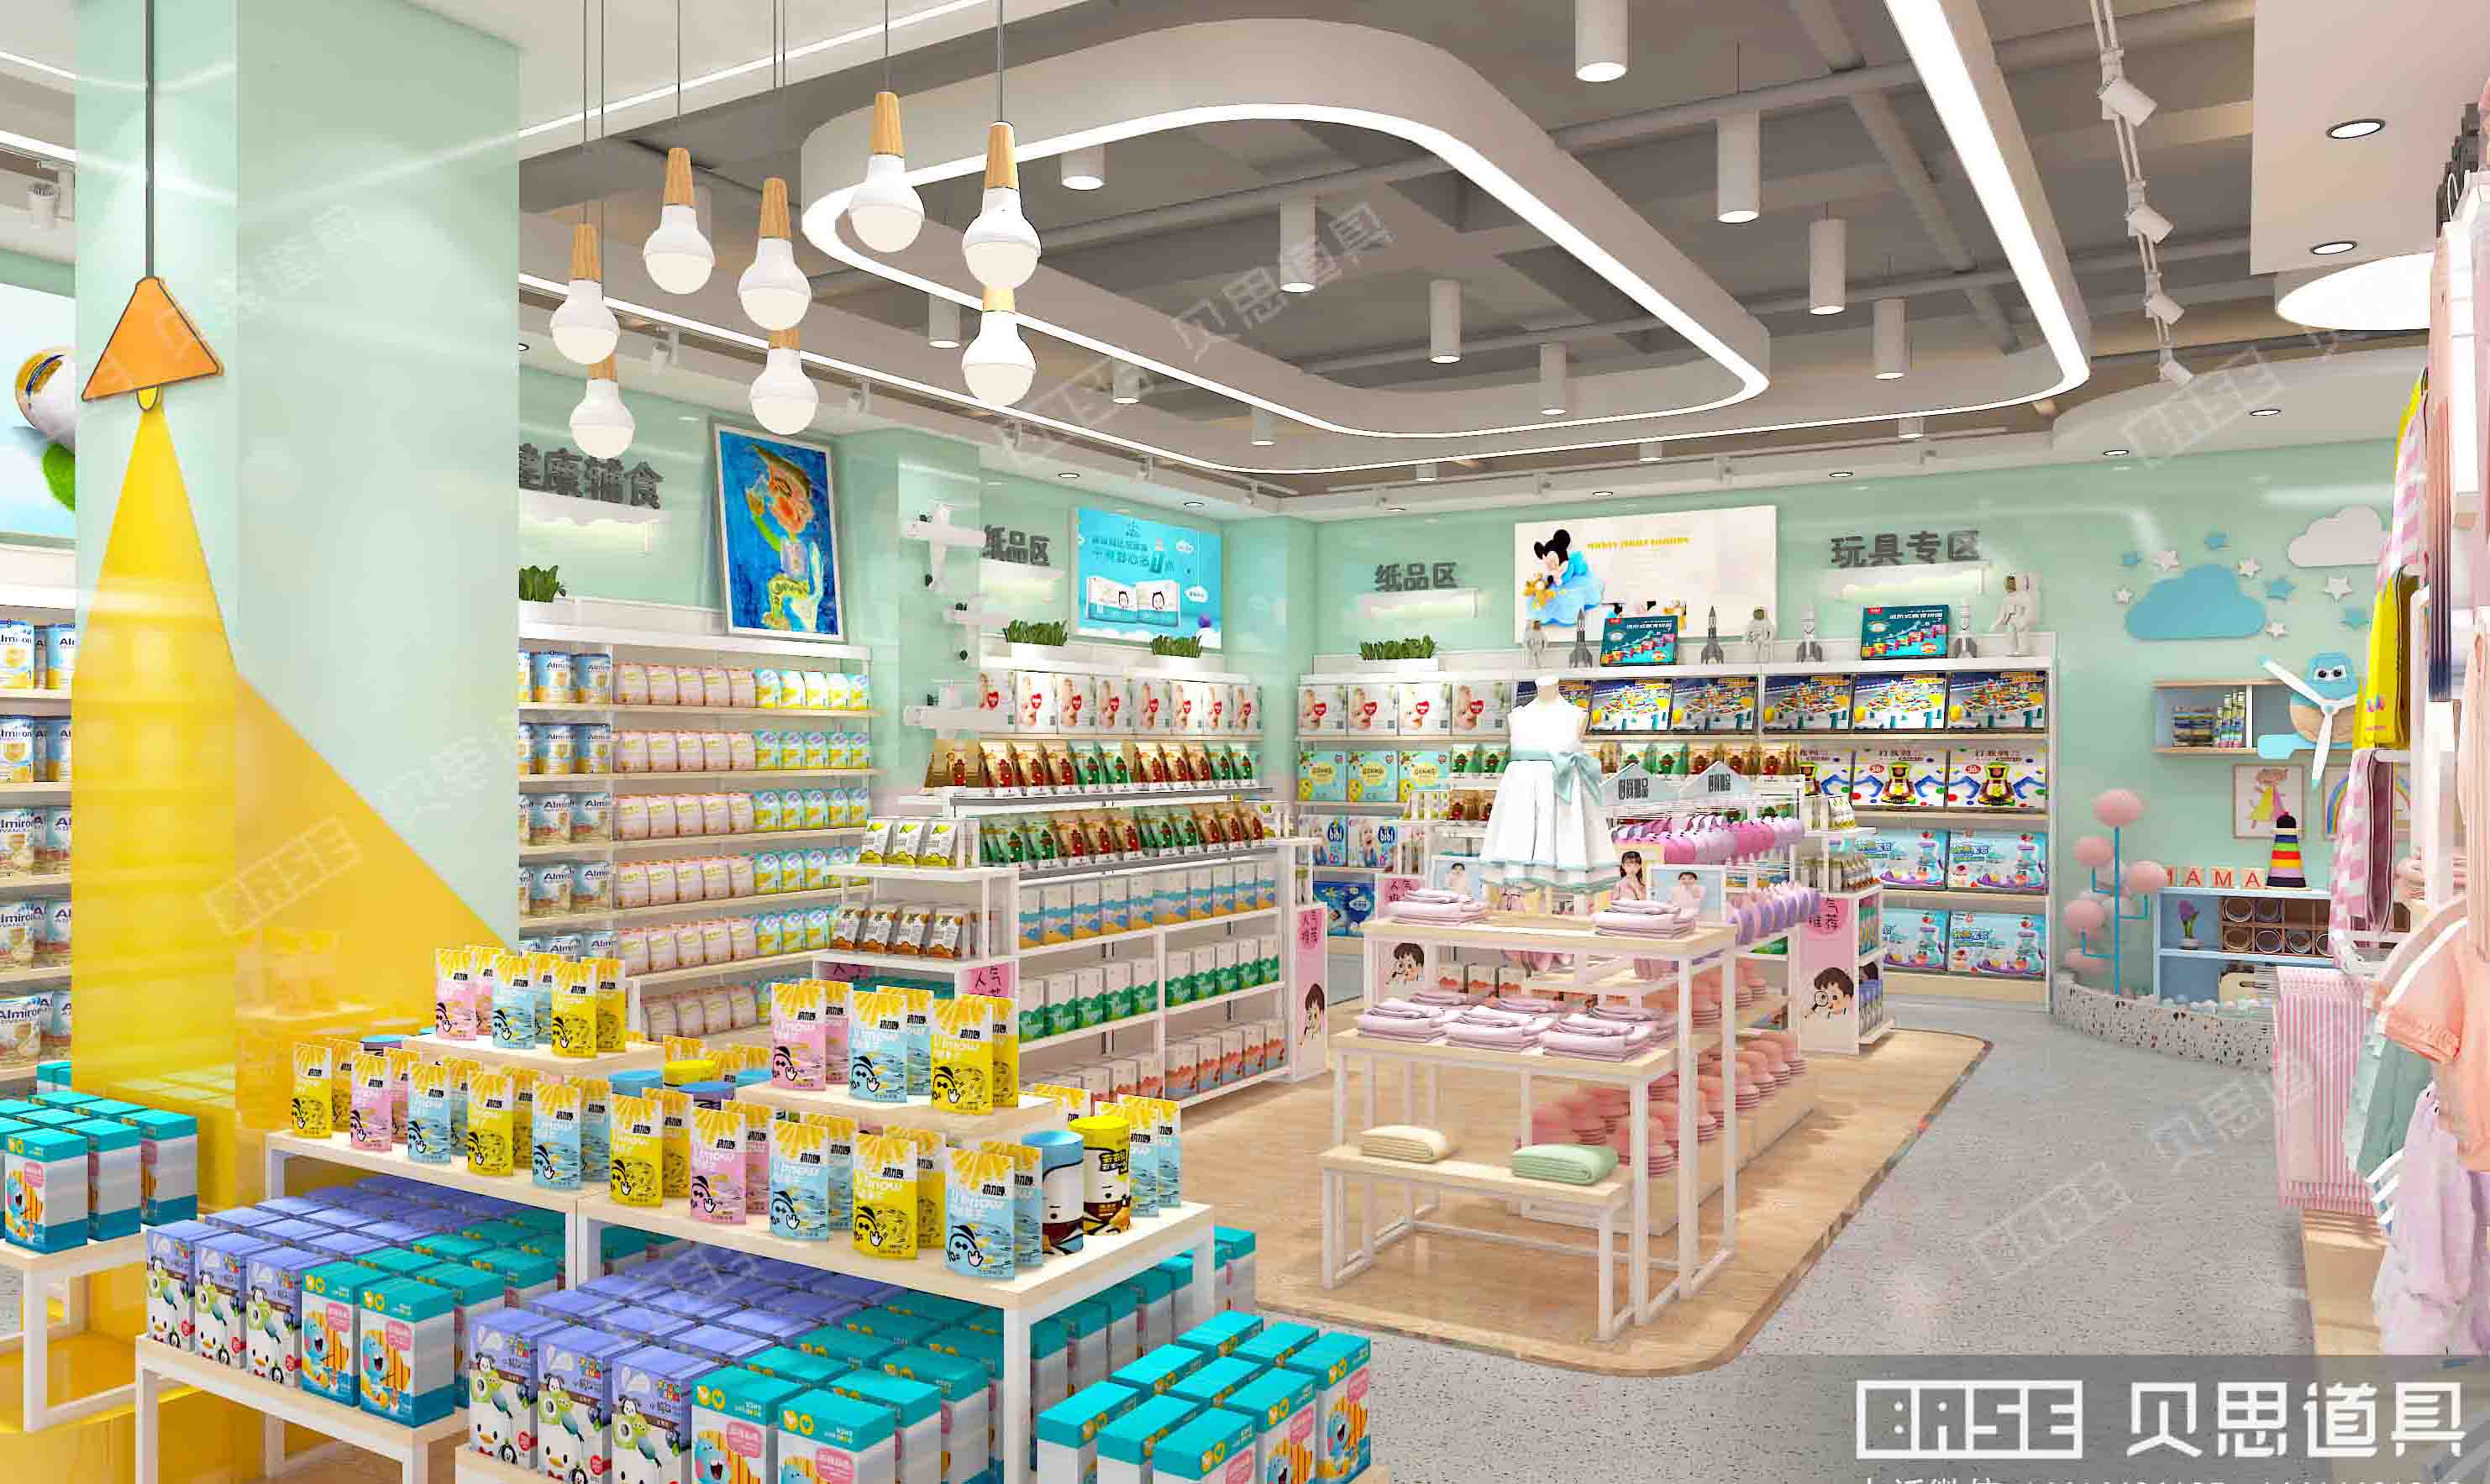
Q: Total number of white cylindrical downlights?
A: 14